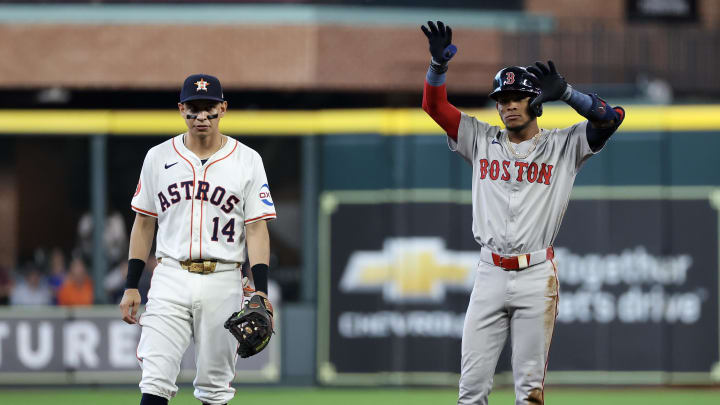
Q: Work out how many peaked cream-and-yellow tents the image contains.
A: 0